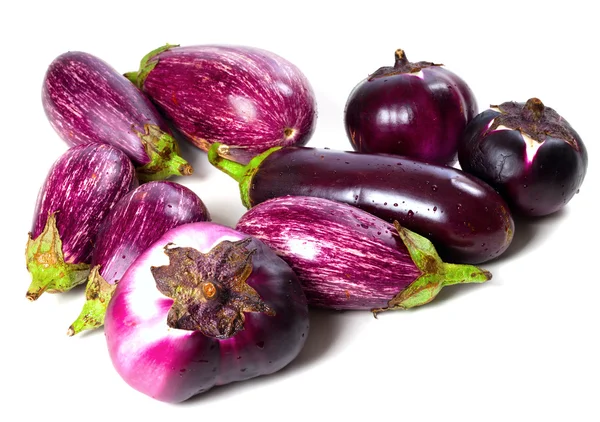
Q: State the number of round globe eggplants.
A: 3